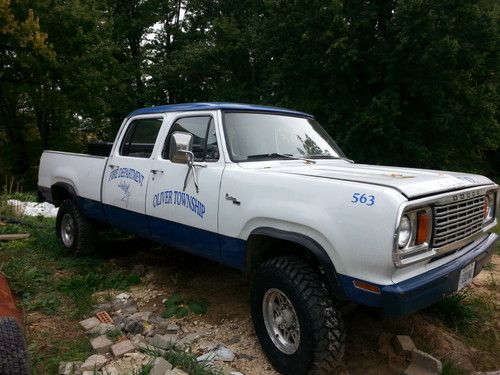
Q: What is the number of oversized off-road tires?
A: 2